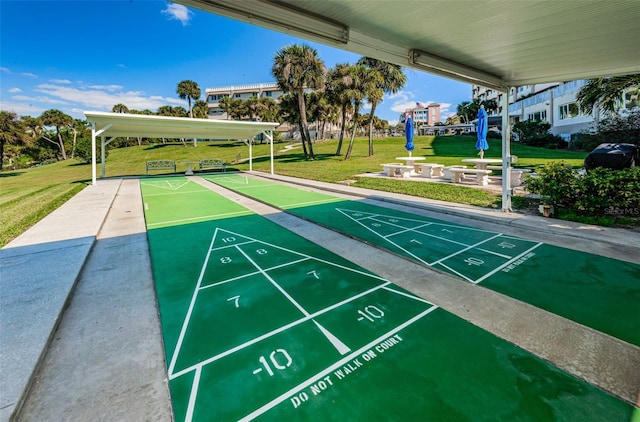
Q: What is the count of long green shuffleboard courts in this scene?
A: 2